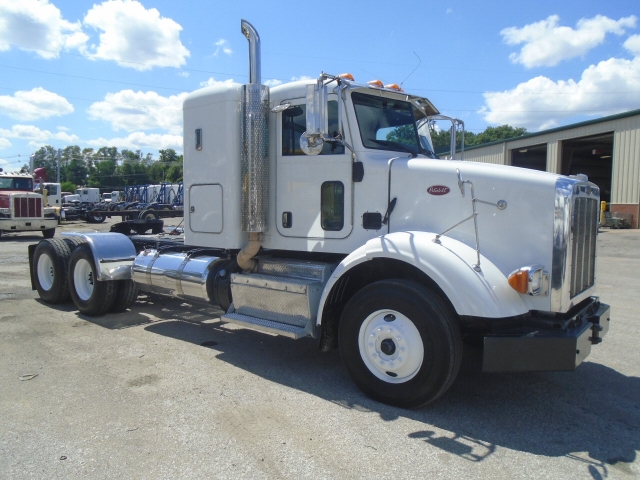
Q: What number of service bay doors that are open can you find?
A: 2